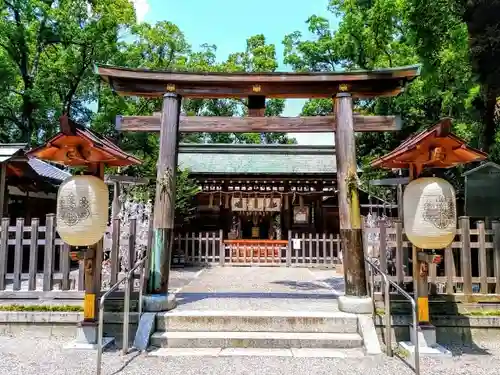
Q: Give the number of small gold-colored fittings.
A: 3